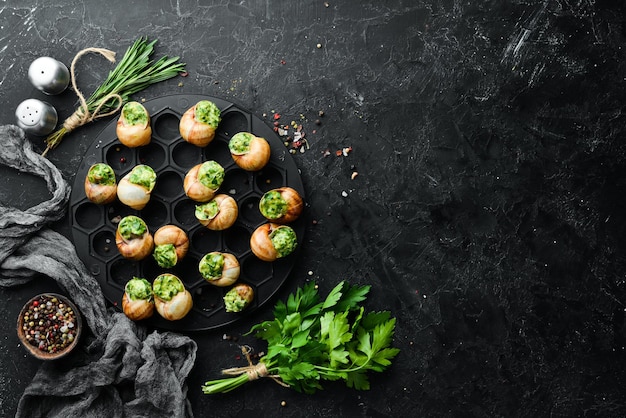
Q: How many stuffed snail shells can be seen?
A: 15